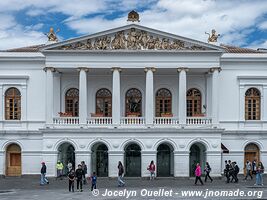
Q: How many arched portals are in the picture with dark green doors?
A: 5